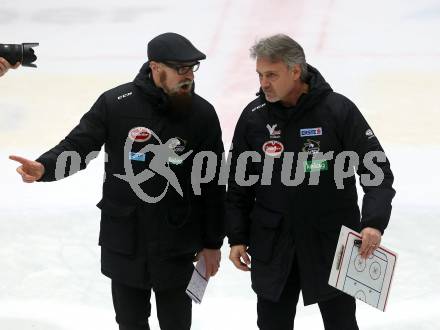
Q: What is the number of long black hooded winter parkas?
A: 2